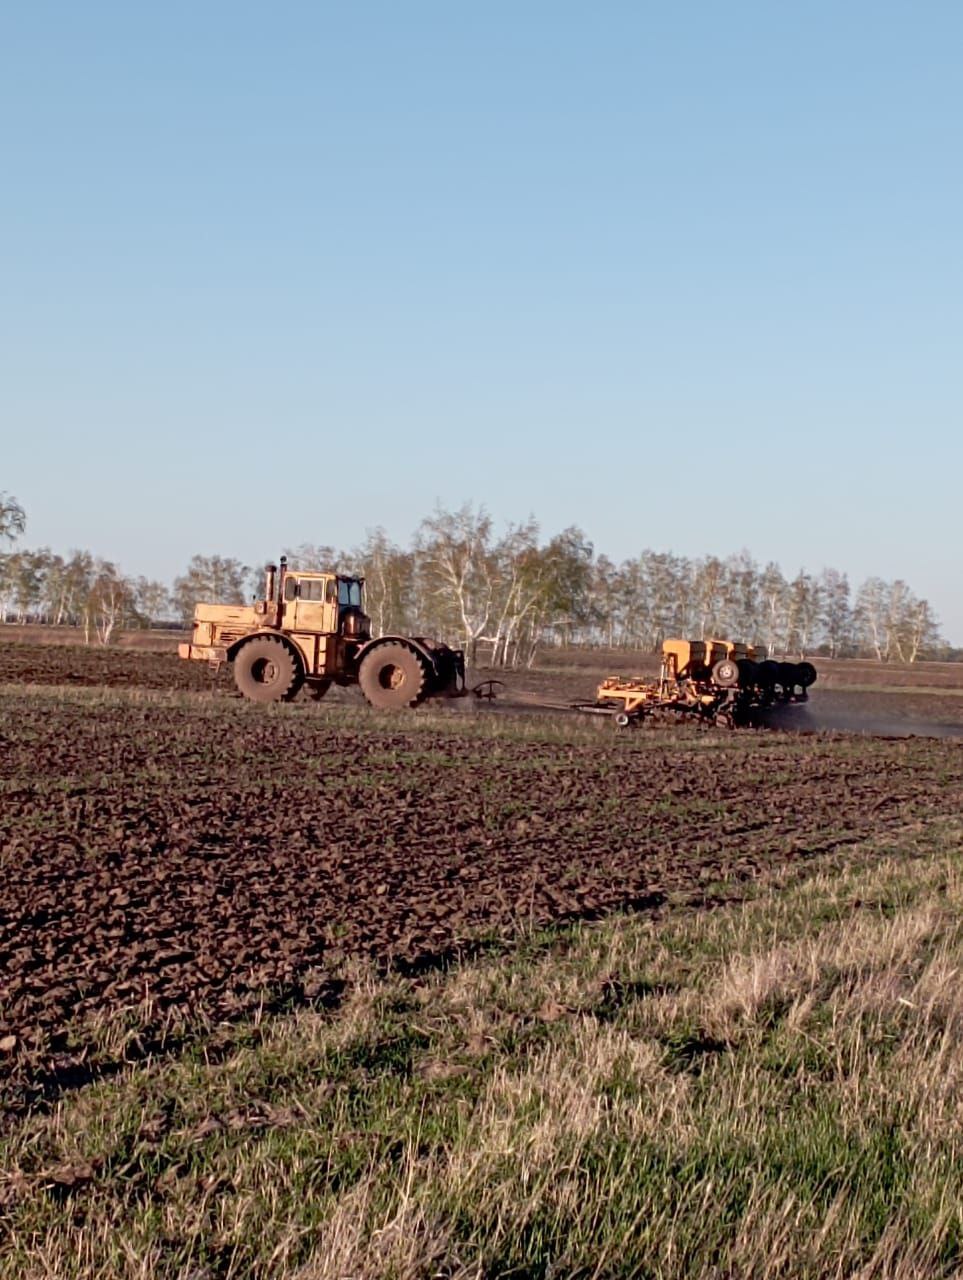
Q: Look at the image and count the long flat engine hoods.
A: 1